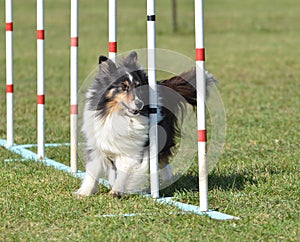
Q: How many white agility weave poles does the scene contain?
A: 6